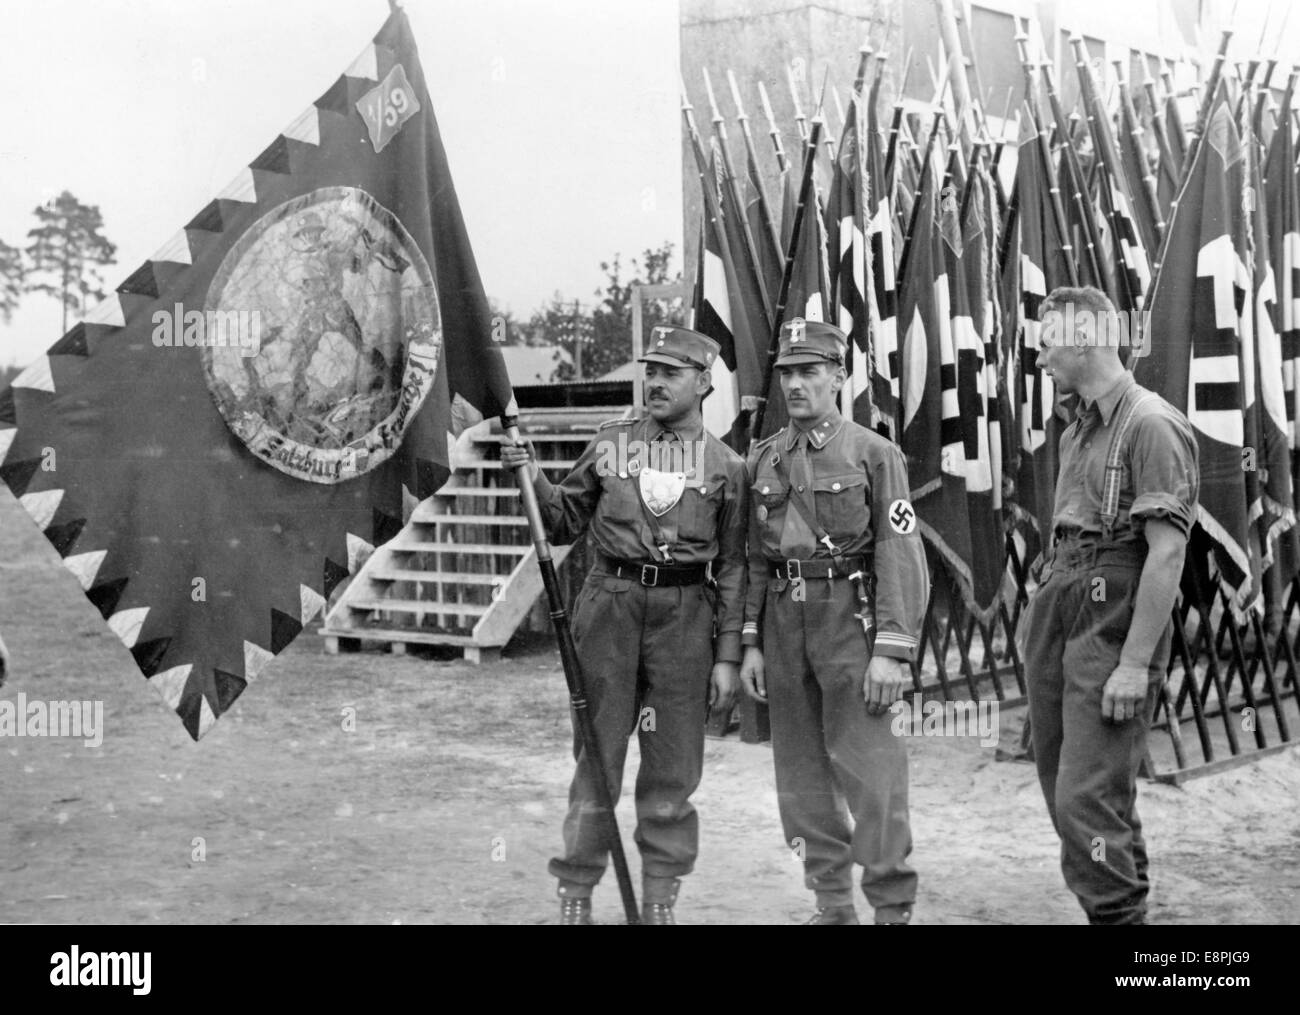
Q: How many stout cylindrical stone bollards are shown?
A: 0